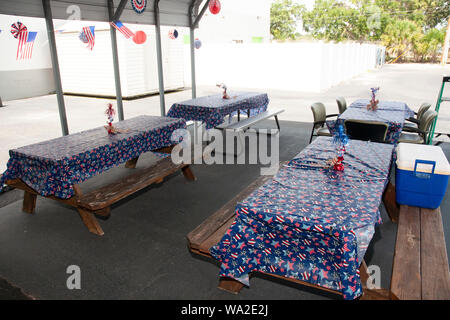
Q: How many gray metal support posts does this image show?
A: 4